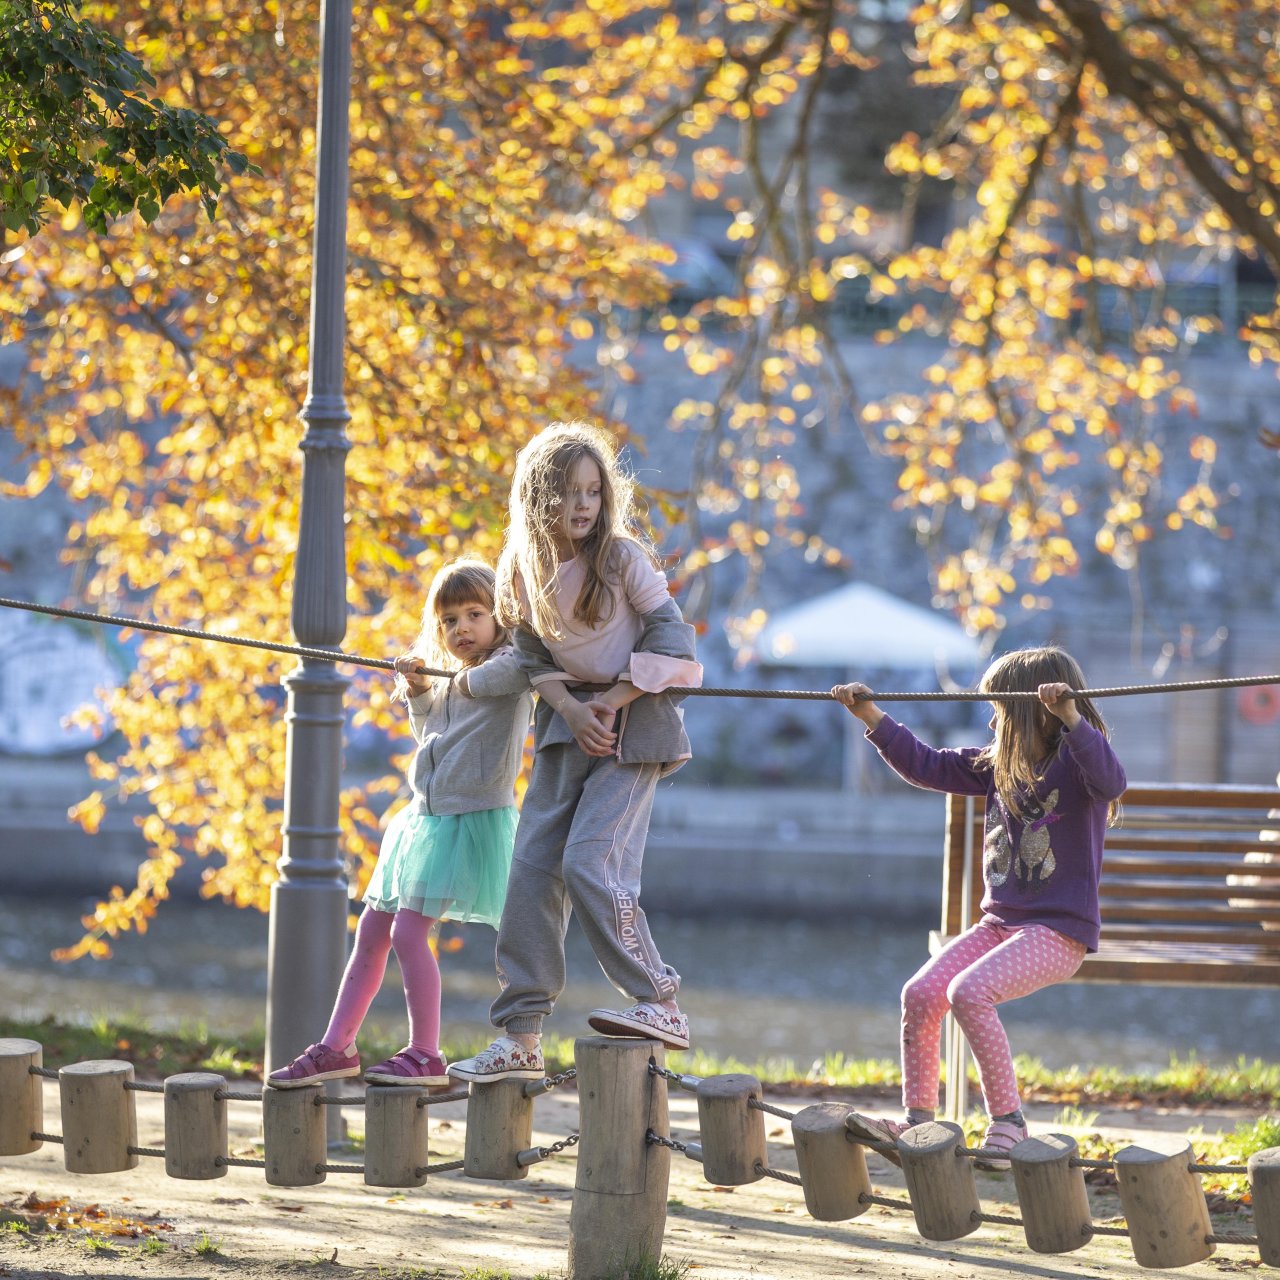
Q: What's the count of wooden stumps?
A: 13